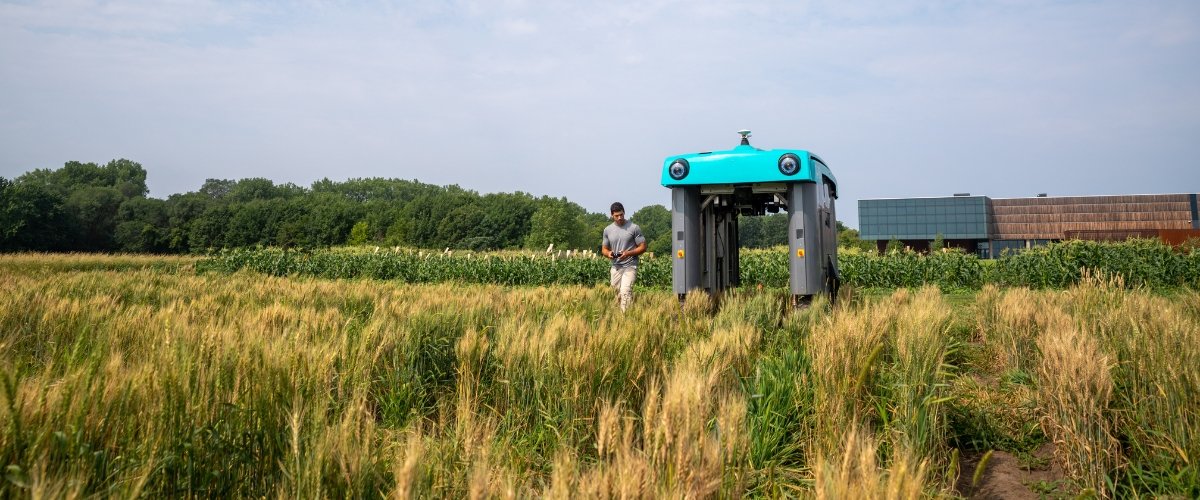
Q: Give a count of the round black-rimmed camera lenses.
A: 2